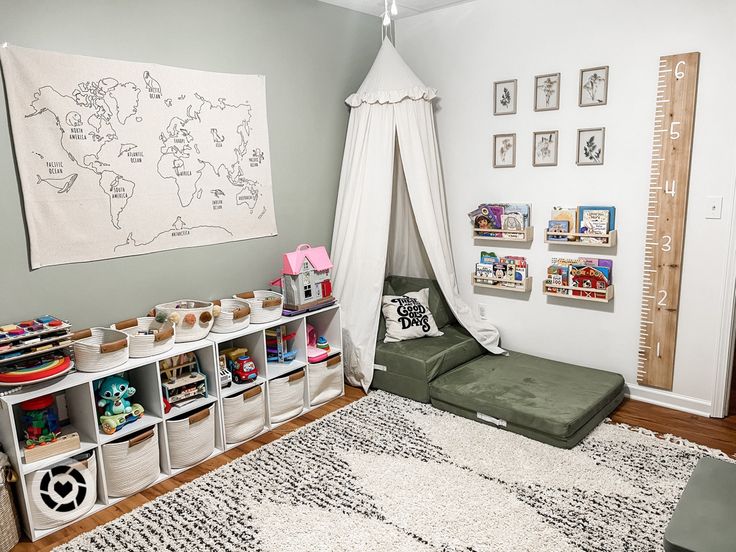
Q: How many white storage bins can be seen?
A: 11